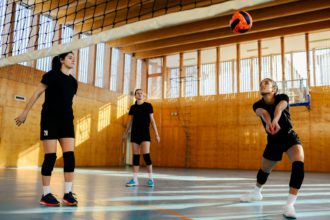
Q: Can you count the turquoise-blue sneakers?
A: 2